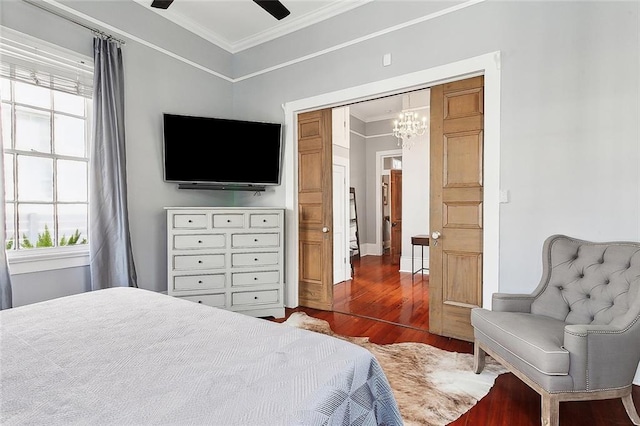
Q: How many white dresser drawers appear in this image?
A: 11